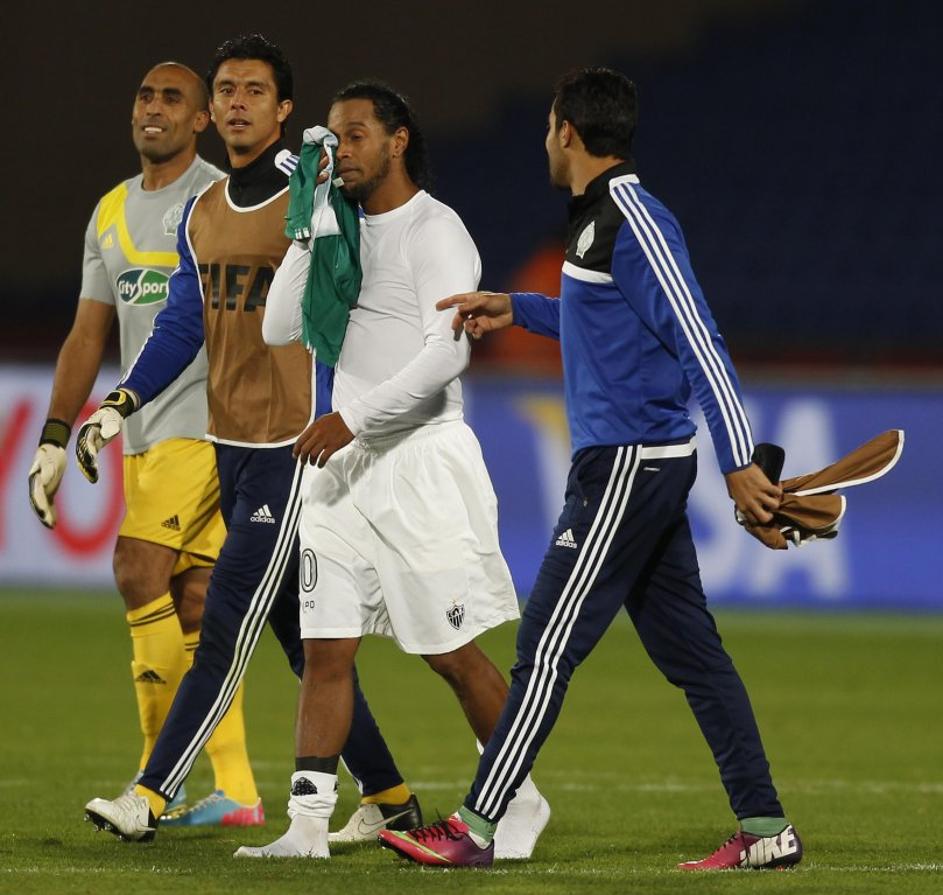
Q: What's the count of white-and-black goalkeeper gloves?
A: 2